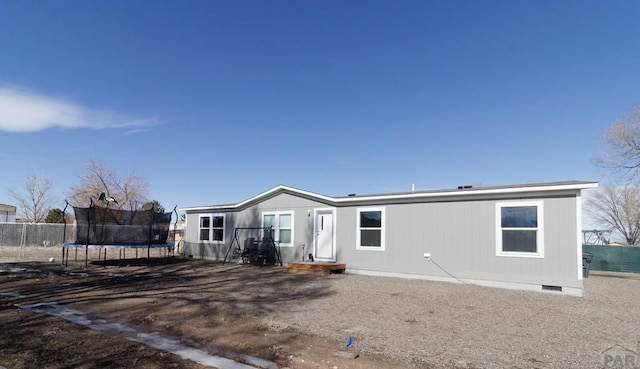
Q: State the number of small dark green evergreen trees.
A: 2